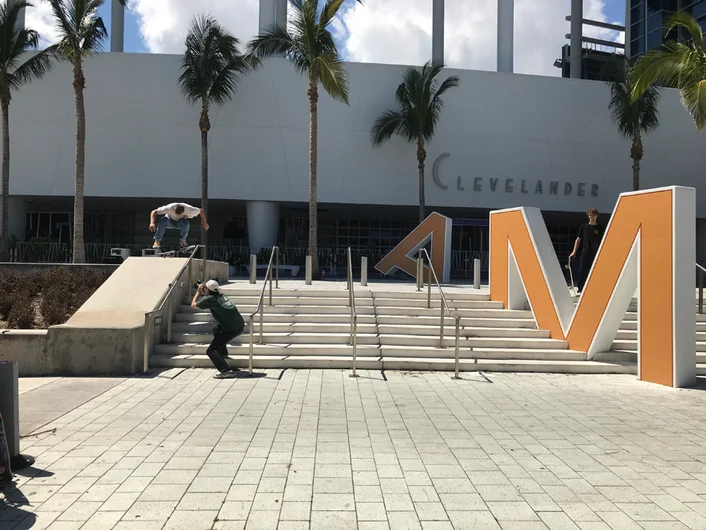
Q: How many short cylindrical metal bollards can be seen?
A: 5